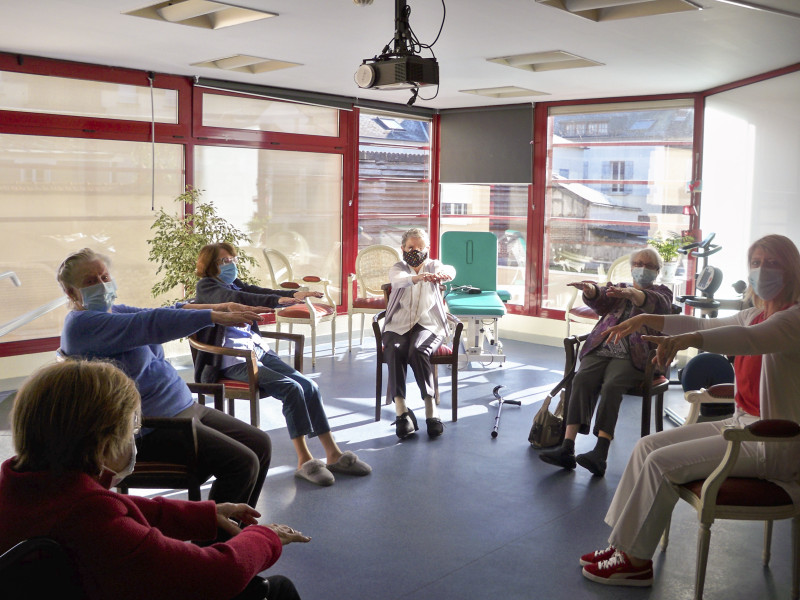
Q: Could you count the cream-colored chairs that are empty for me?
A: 3